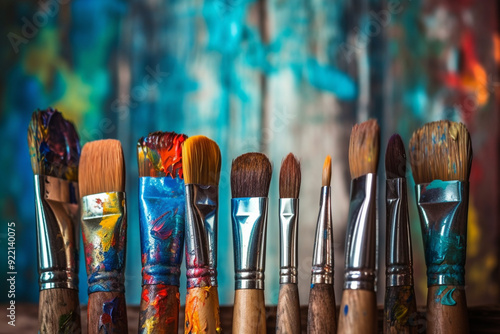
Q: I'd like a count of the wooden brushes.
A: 10